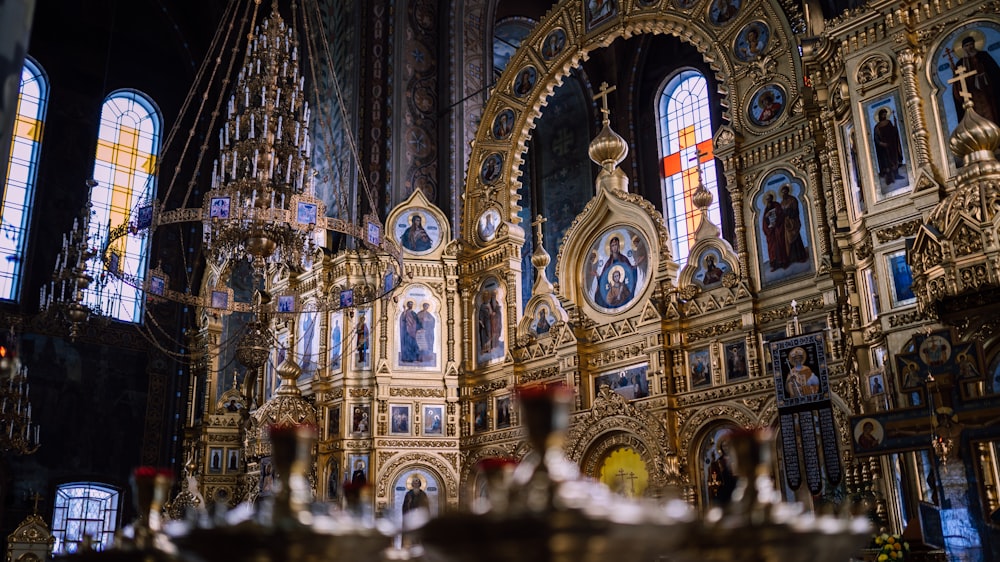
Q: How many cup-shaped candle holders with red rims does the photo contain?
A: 6